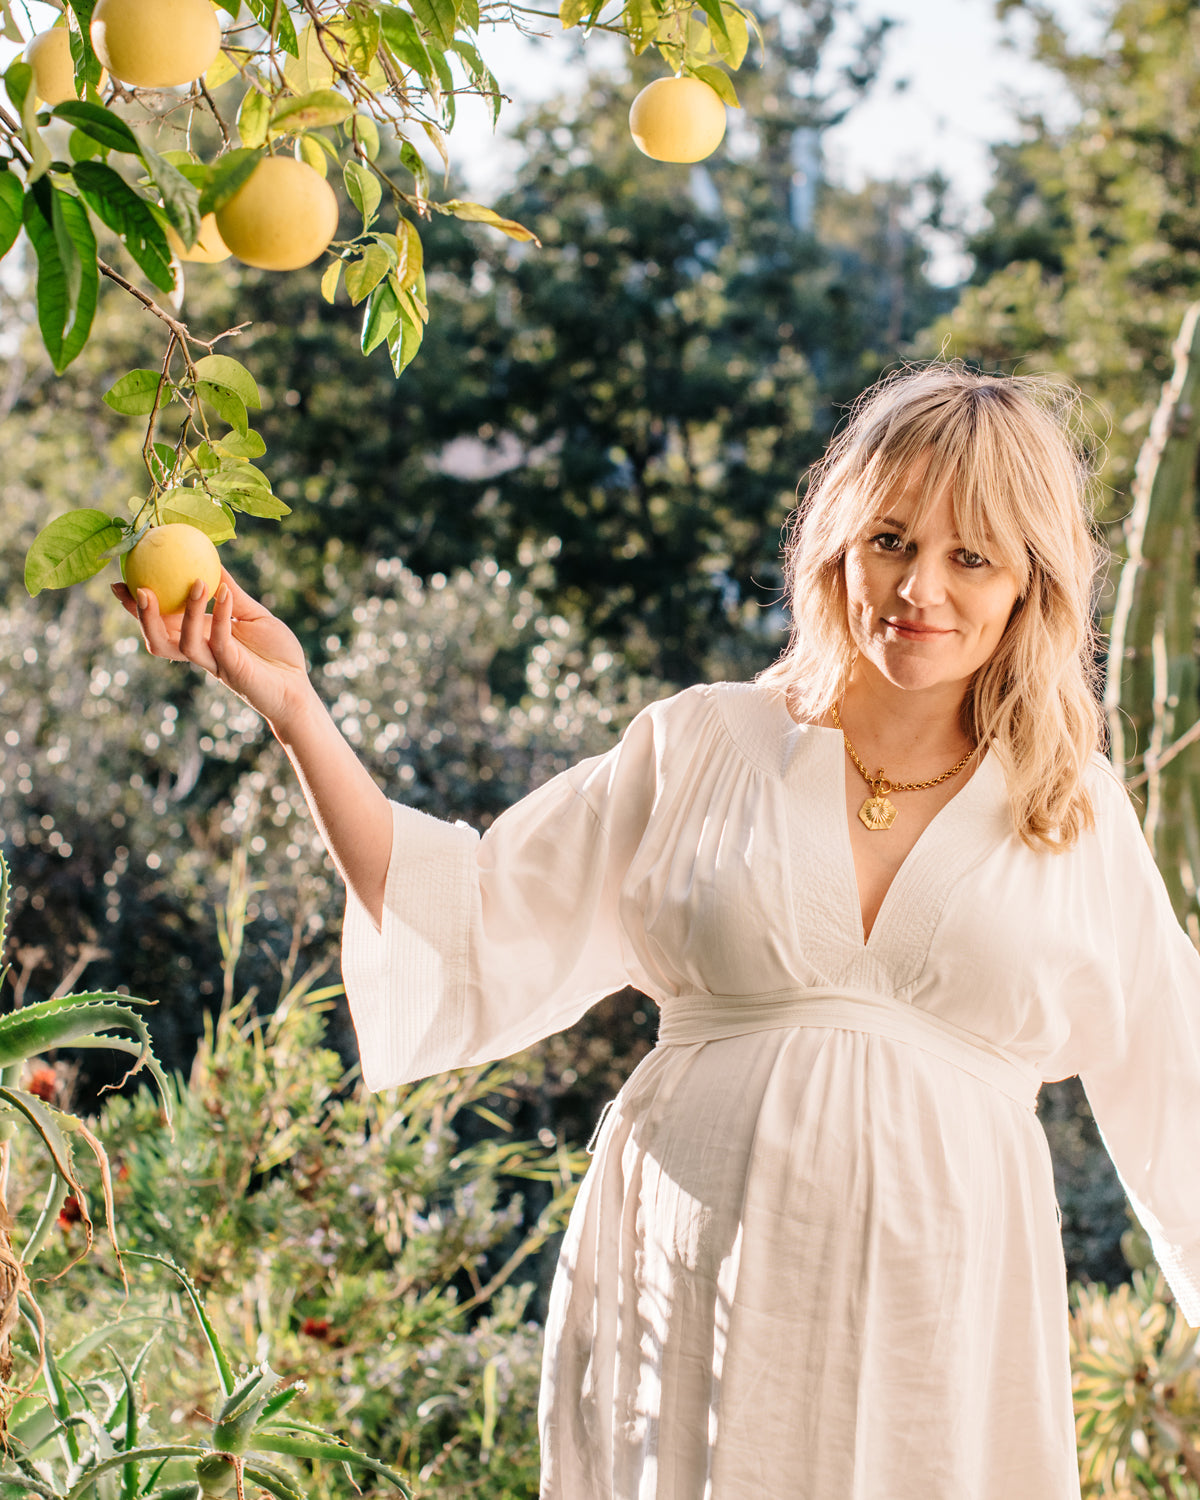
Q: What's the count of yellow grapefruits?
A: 6